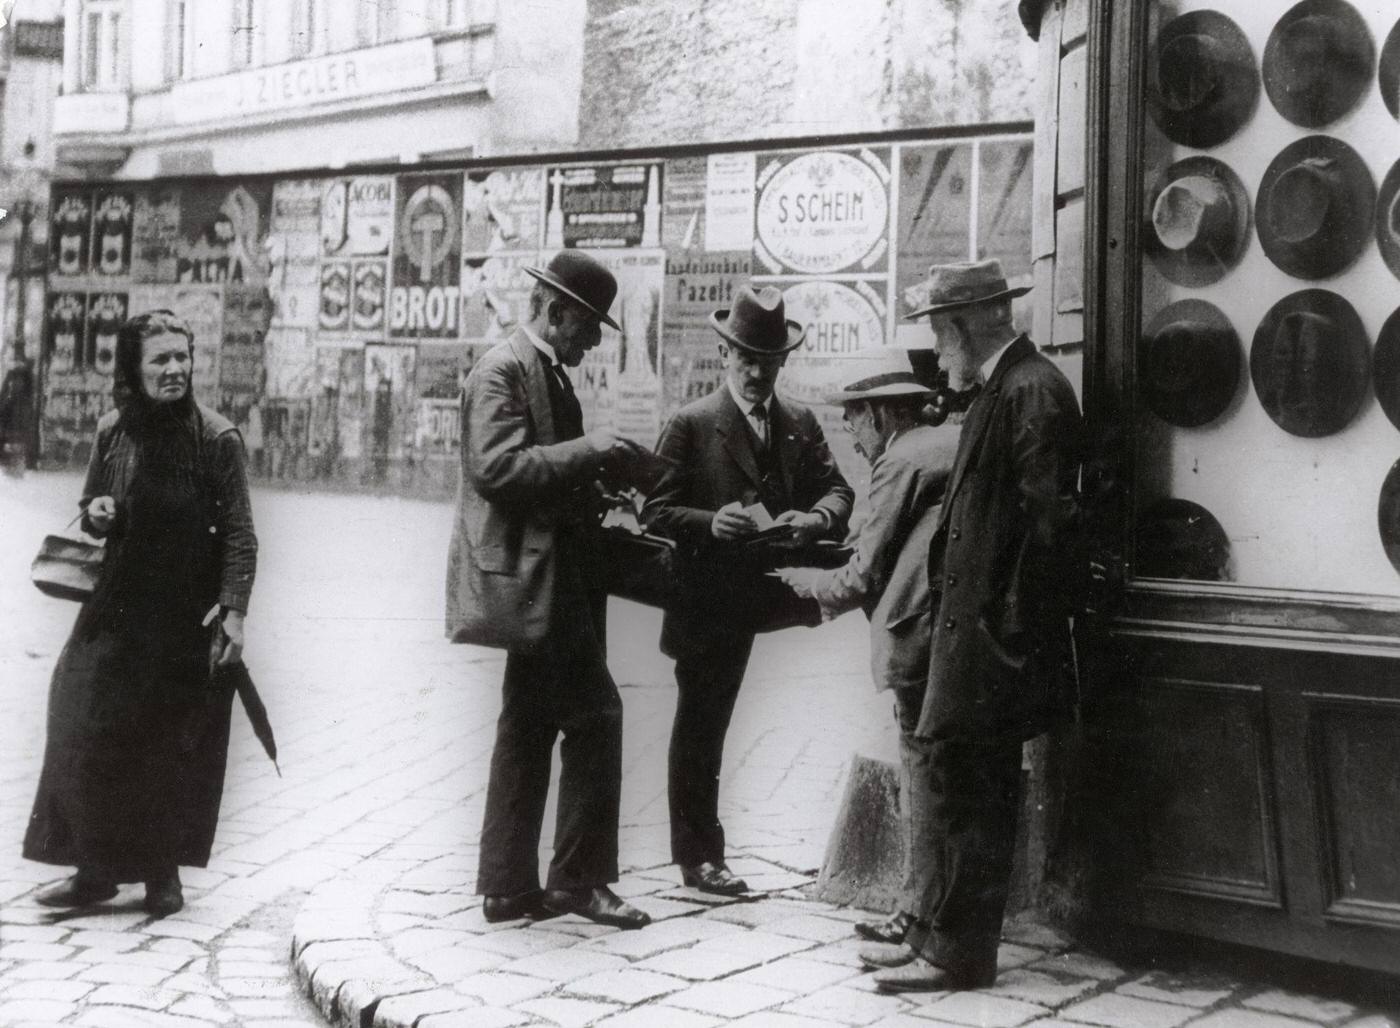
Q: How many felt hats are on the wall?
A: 11